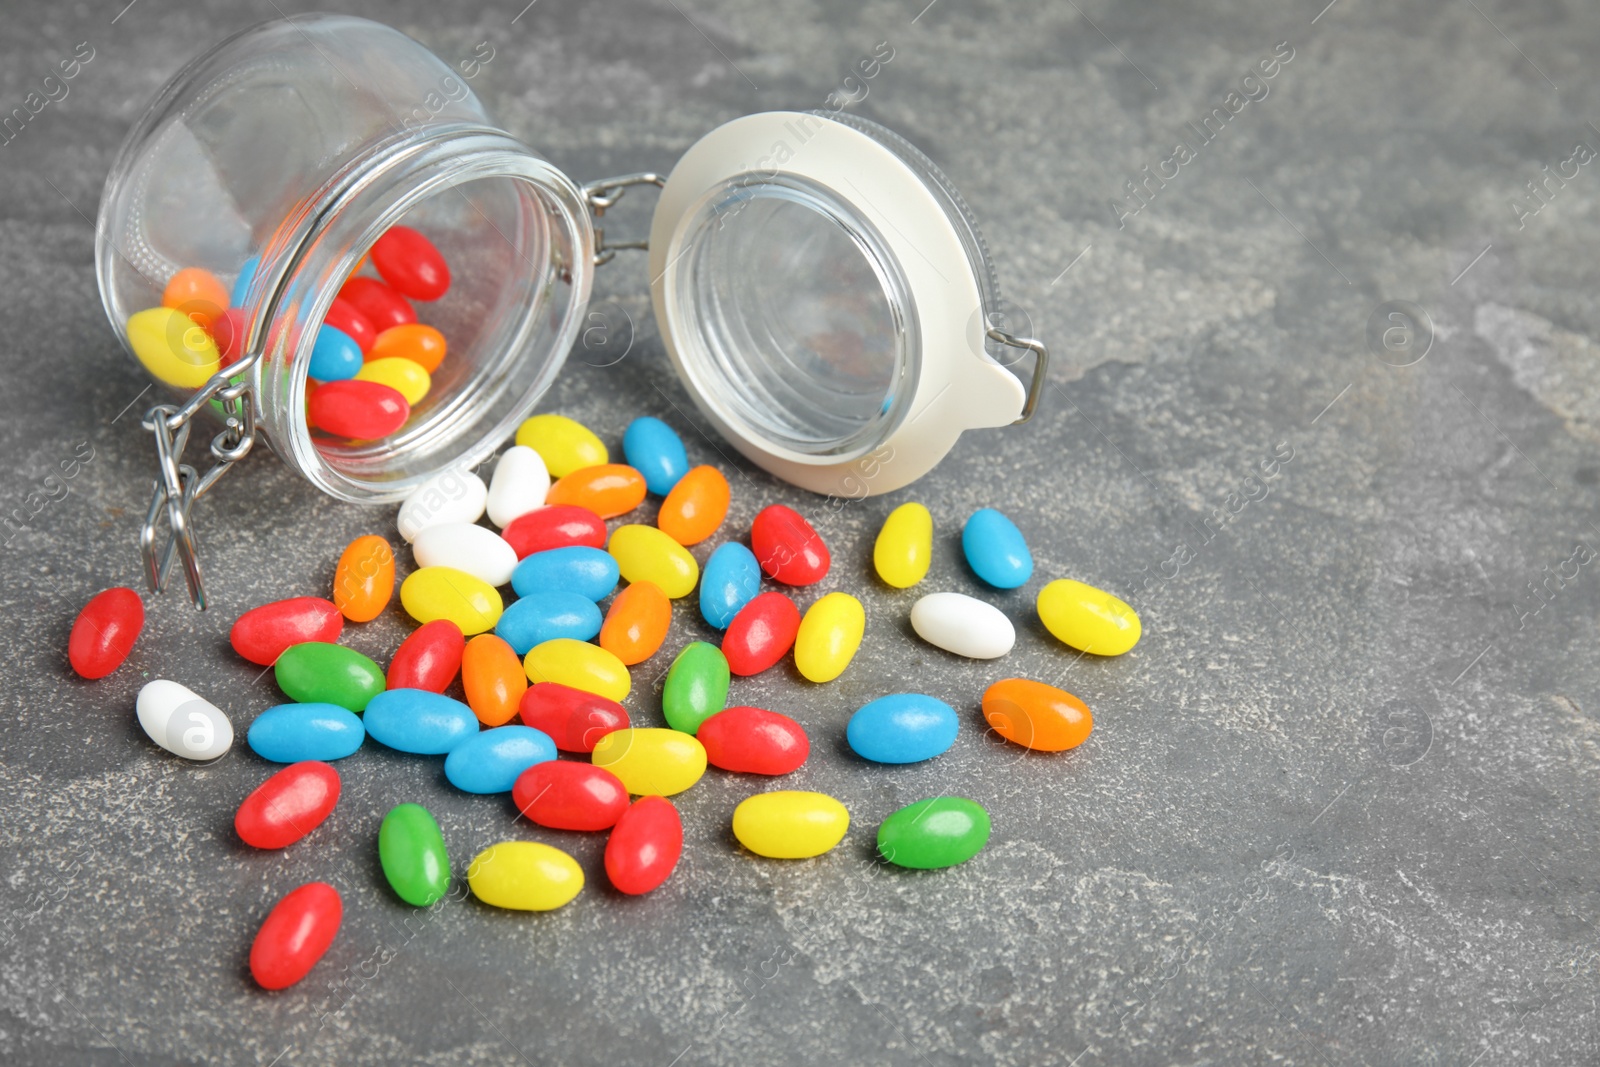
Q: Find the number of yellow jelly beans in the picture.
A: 12